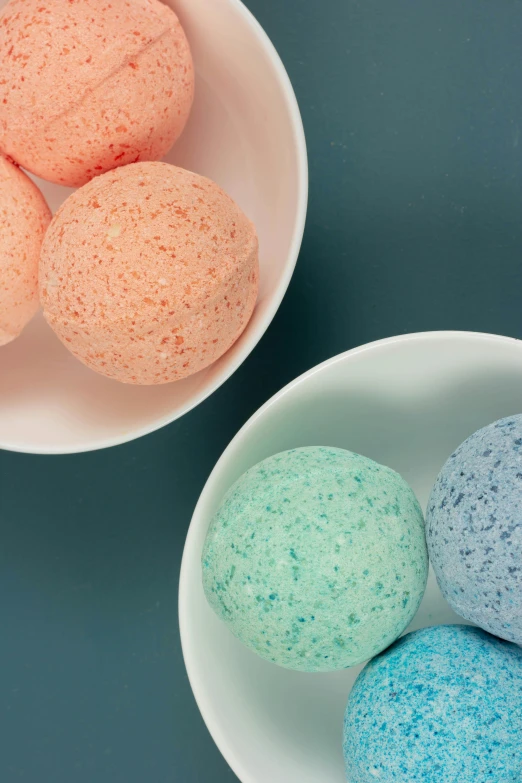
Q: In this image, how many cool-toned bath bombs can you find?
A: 3